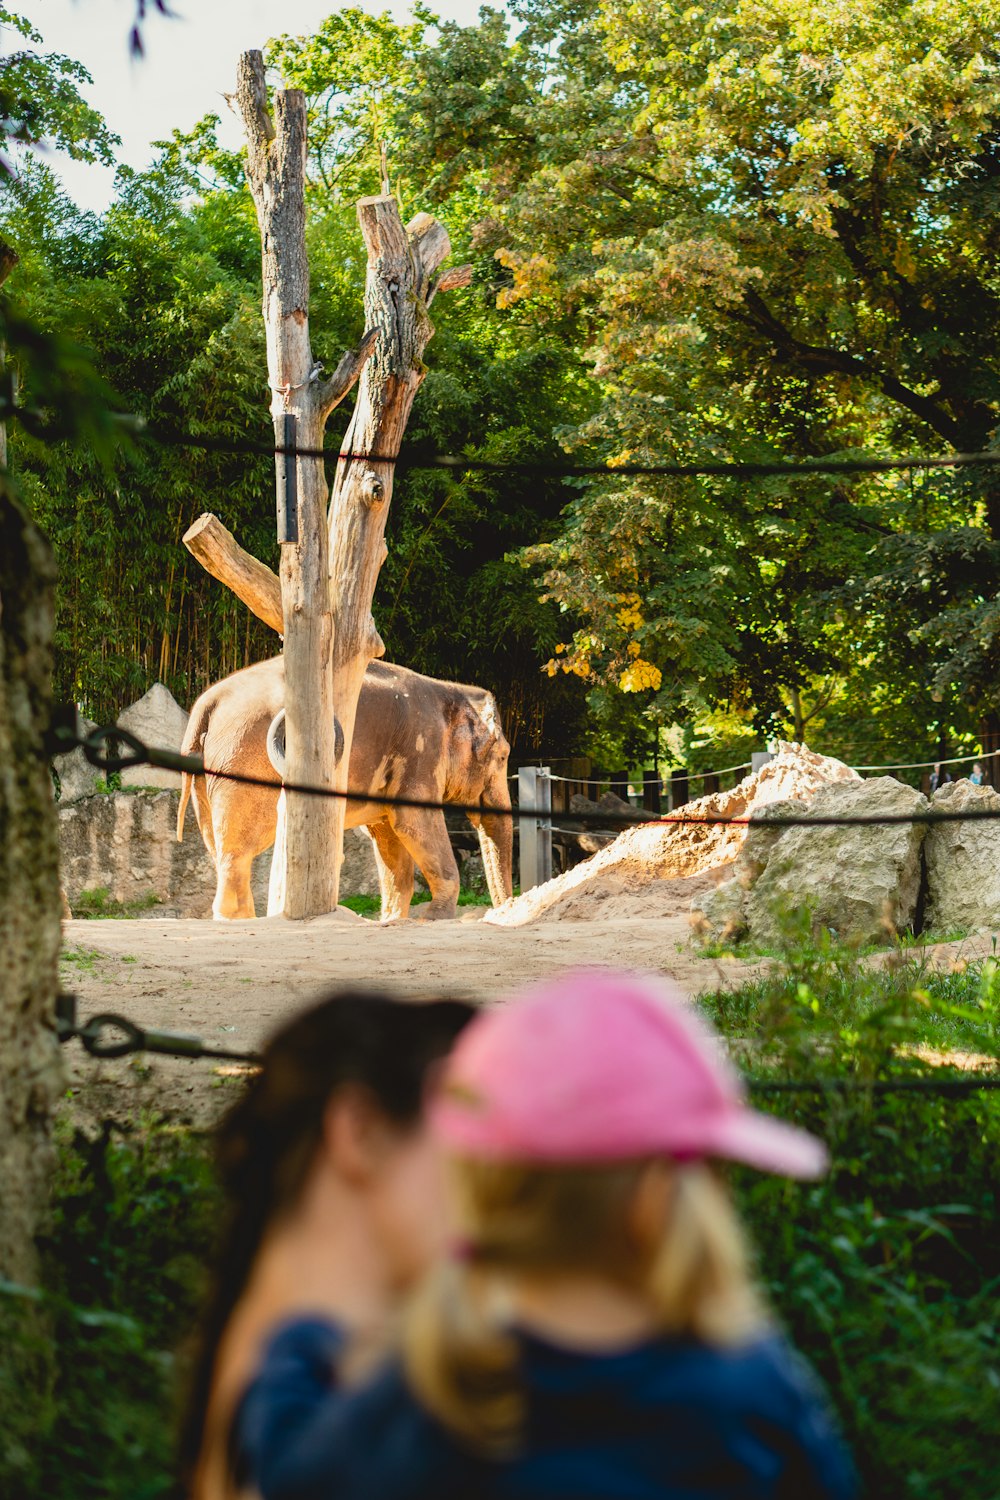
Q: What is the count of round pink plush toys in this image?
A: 0